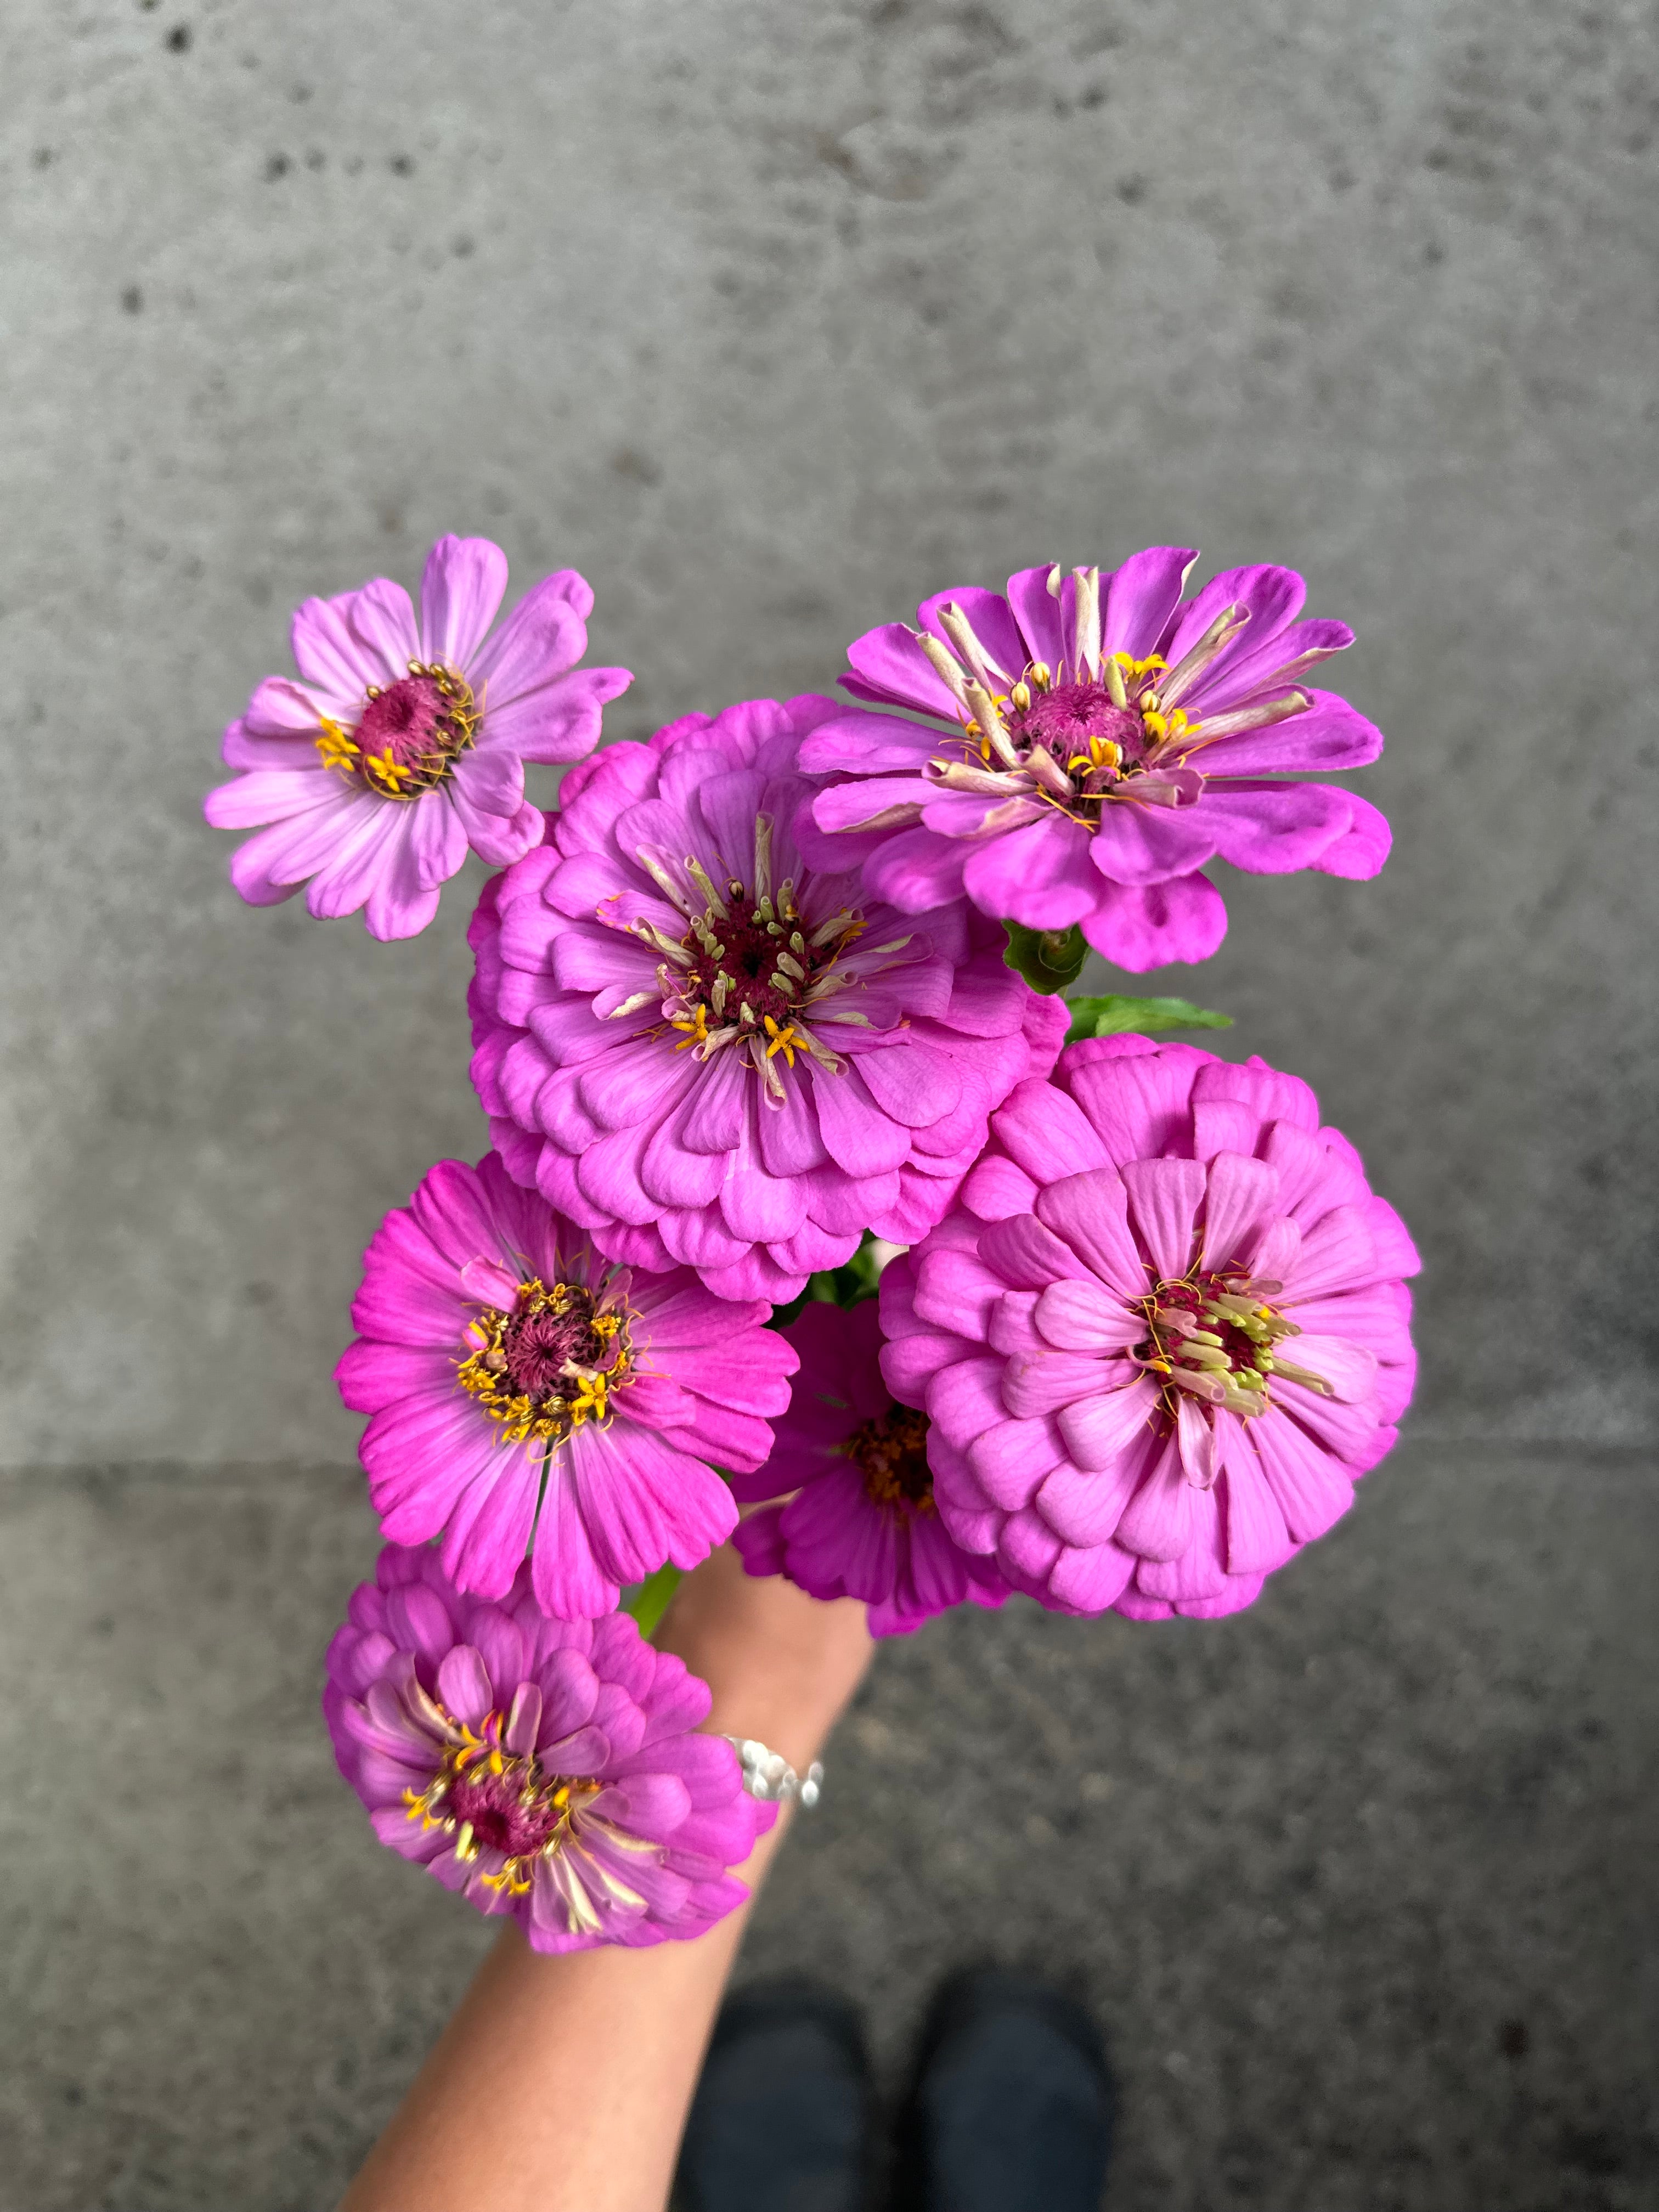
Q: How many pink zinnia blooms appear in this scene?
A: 7